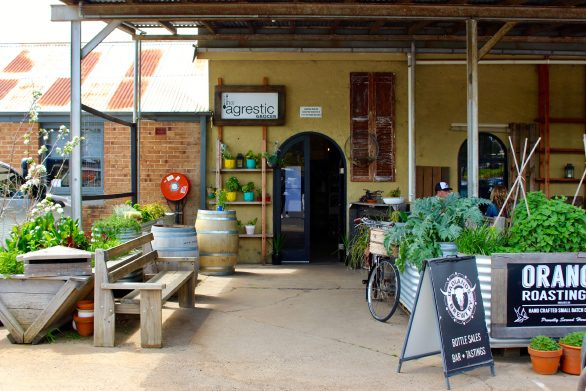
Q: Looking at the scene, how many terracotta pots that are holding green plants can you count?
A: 2